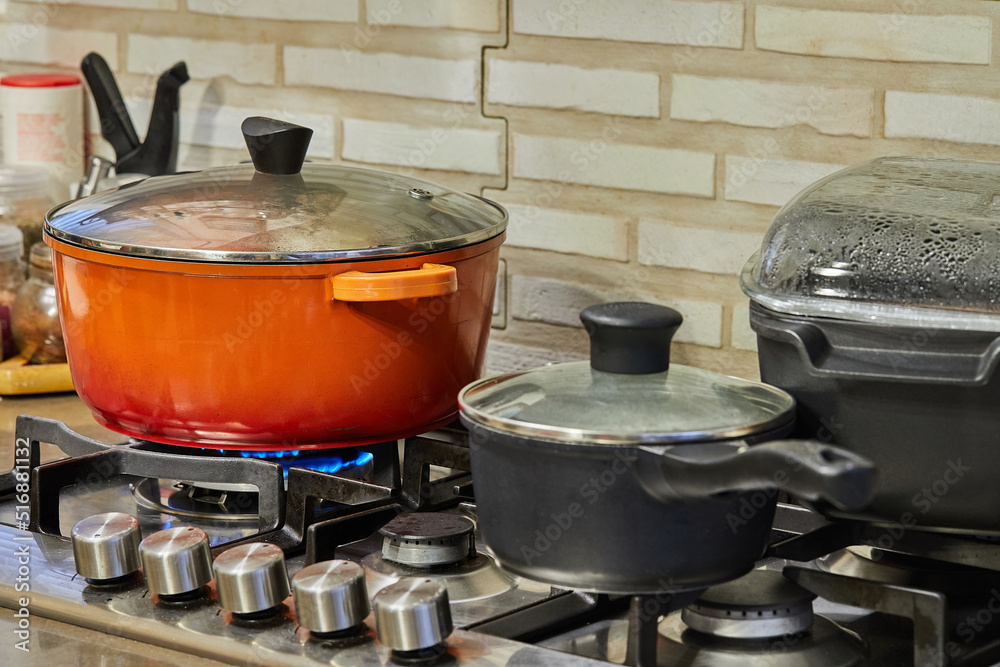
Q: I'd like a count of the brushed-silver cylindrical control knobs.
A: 5